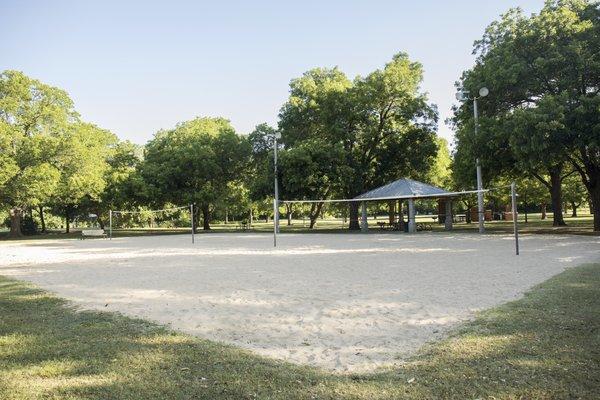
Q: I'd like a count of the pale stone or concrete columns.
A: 3